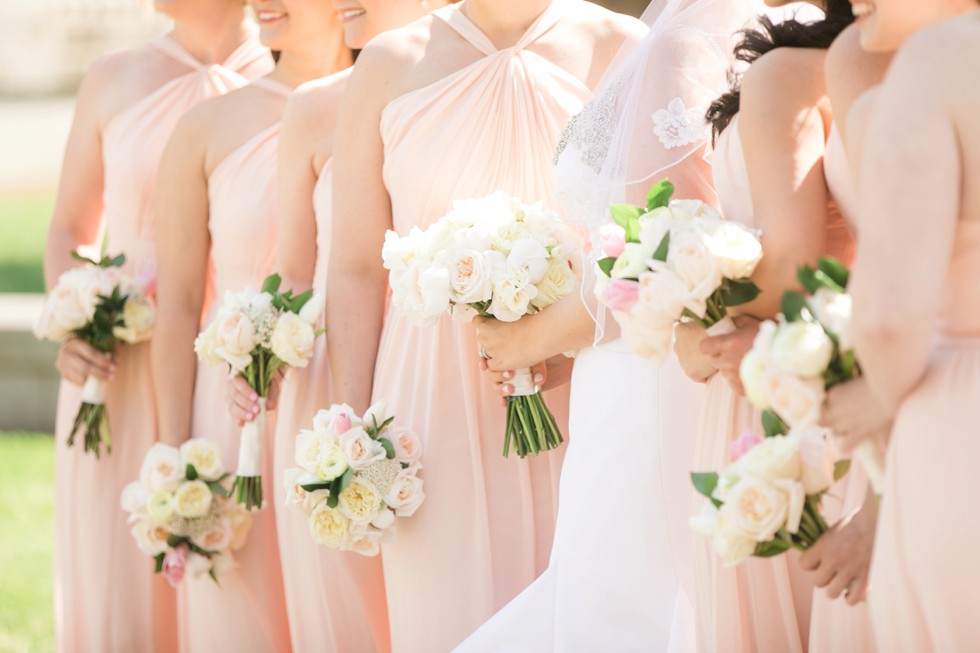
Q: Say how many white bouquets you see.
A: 8